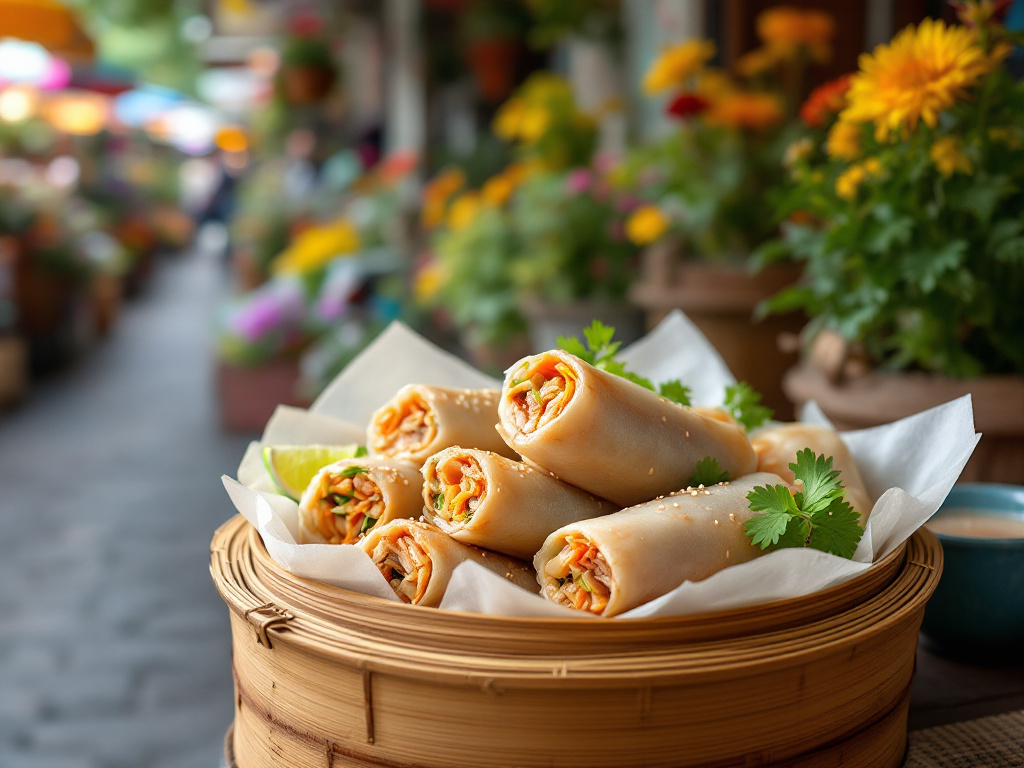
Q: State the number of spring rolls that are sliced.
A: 6